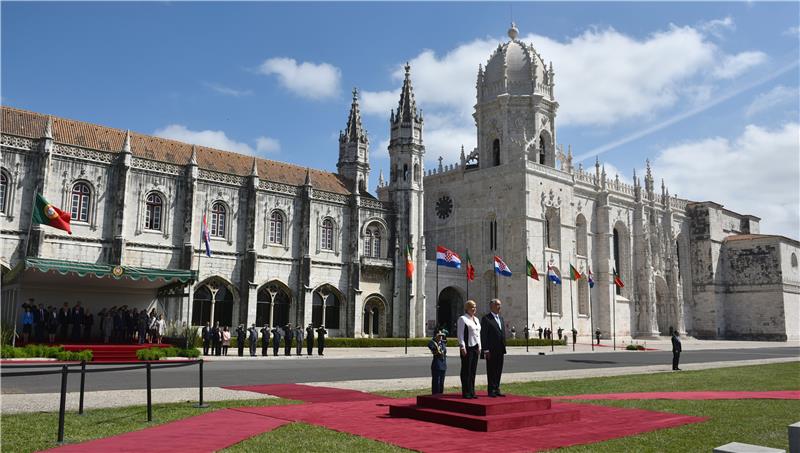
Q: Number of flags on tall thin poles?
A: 11